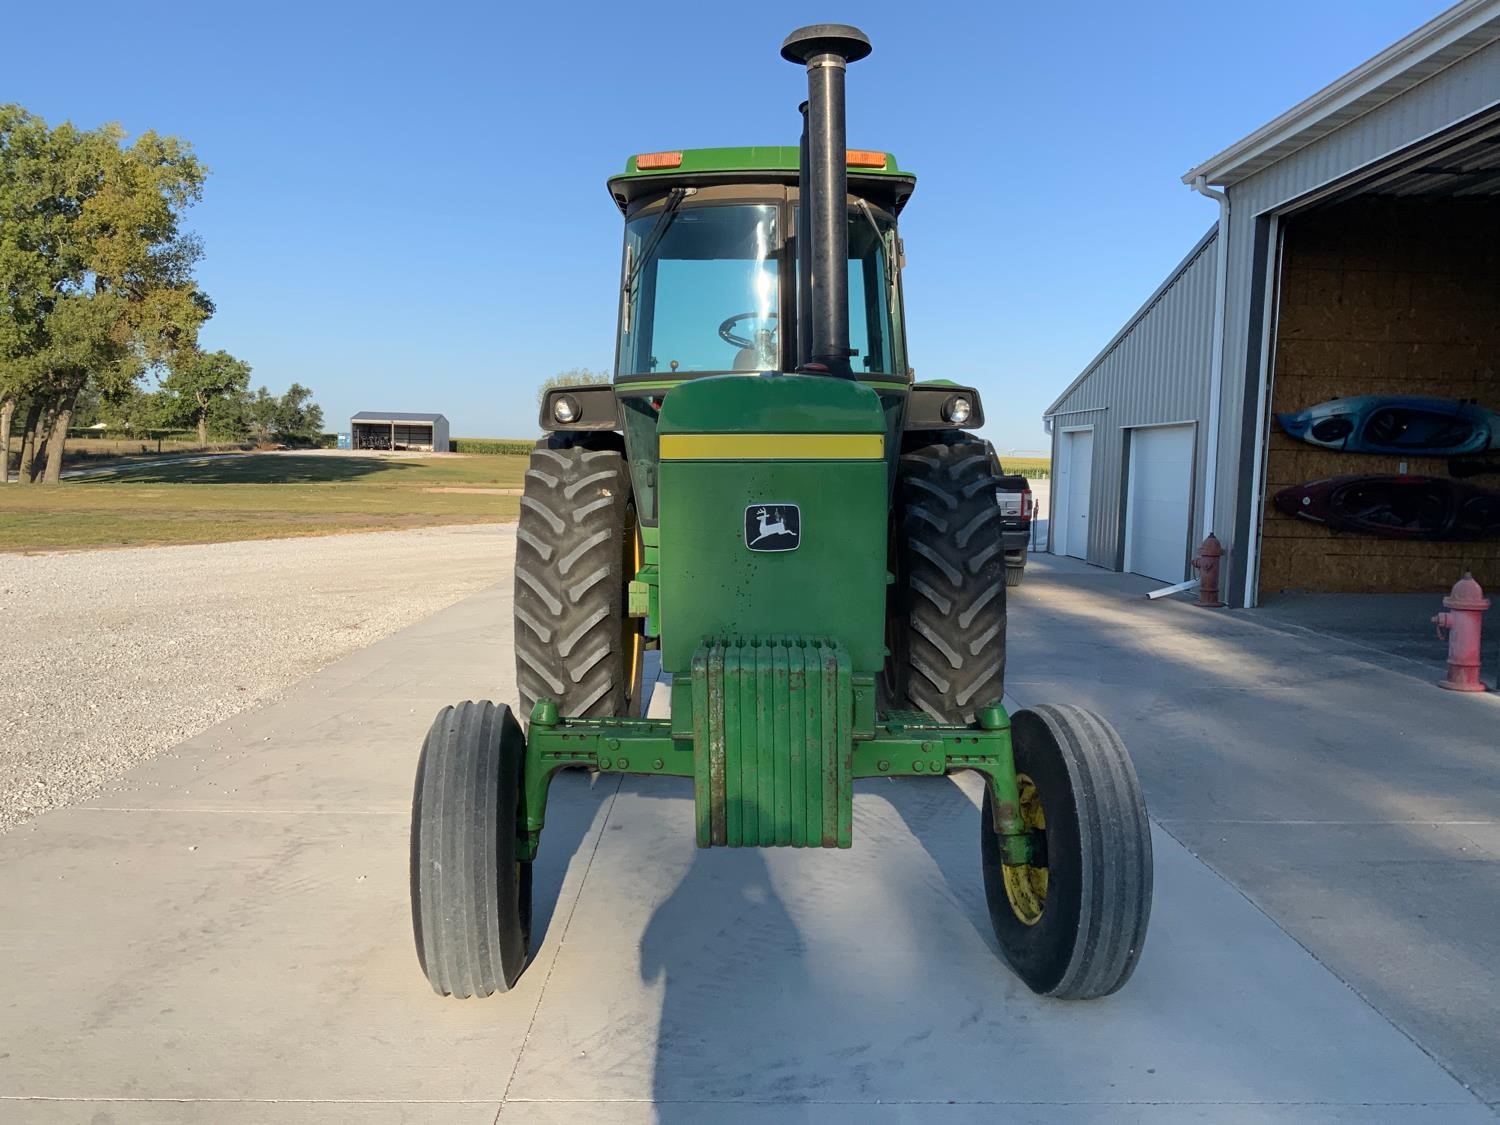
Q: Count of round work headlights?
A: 2